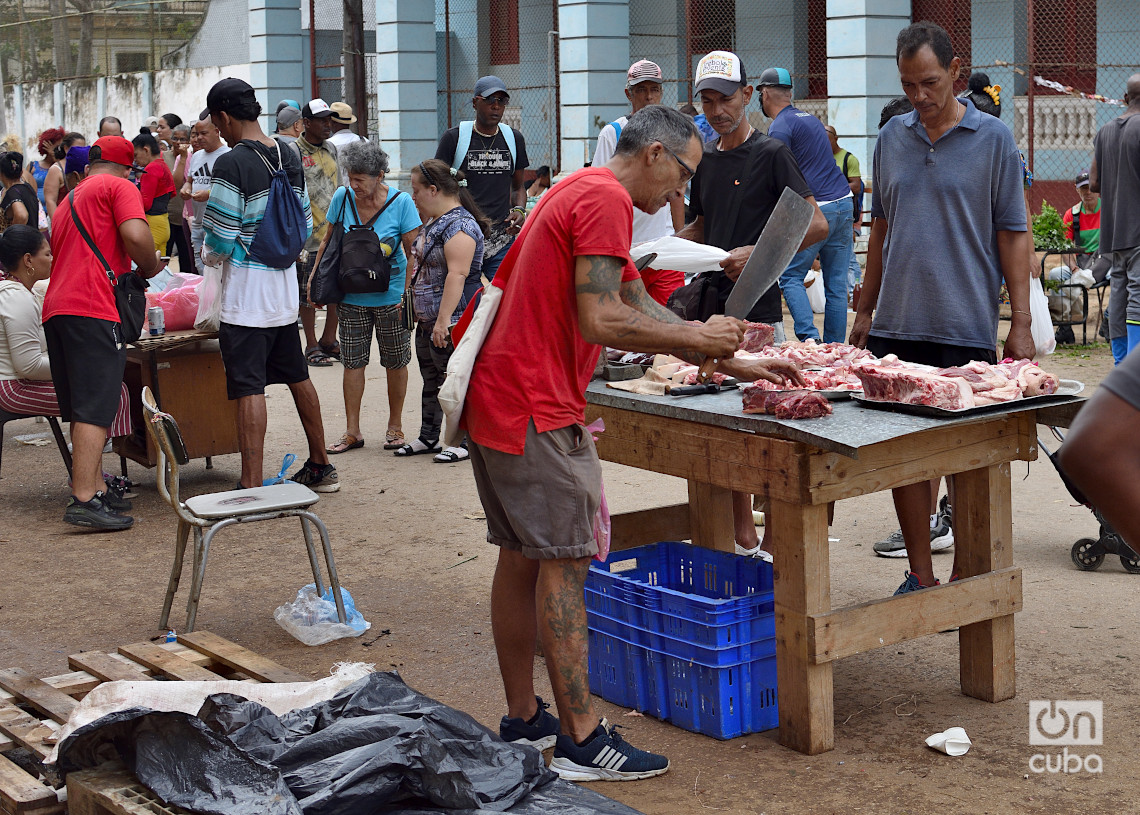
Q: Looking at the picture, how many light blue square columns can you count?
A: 4